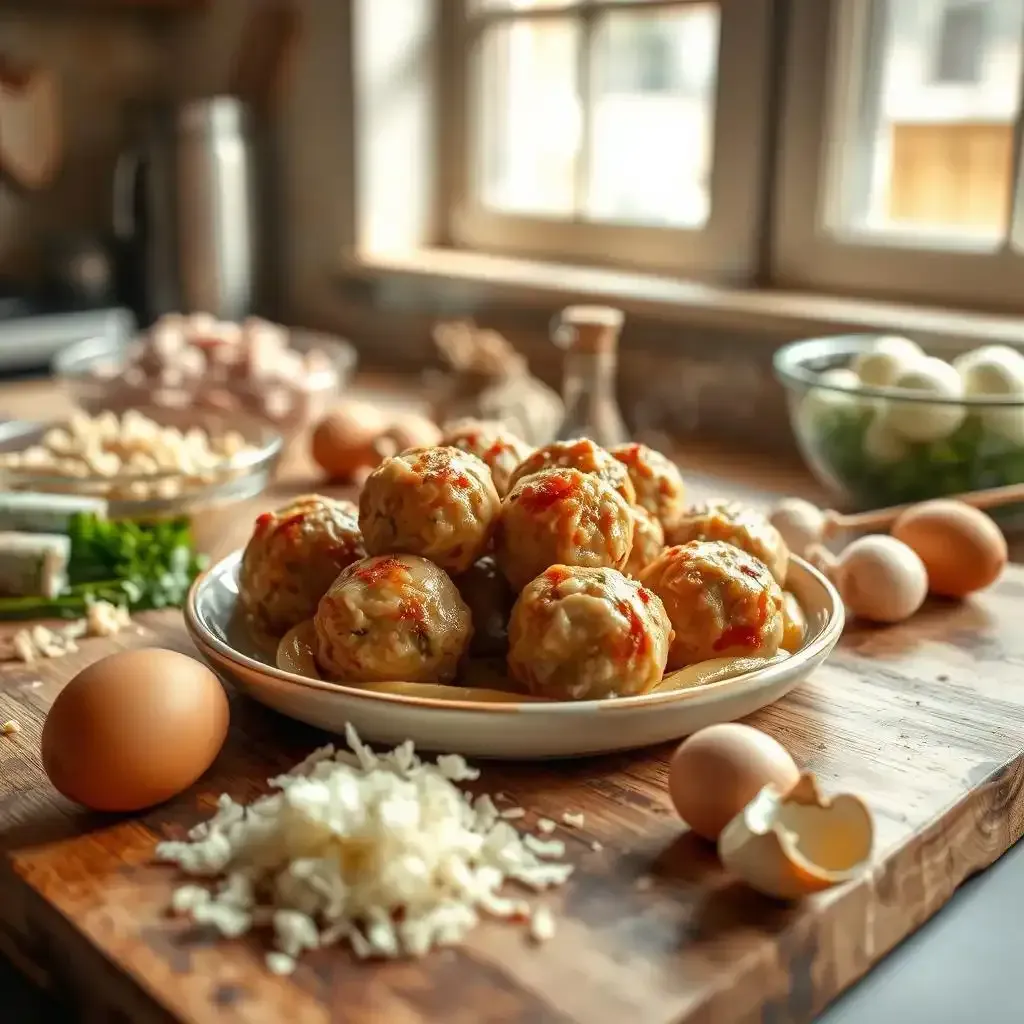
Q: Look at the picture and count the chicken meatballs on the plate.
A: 11